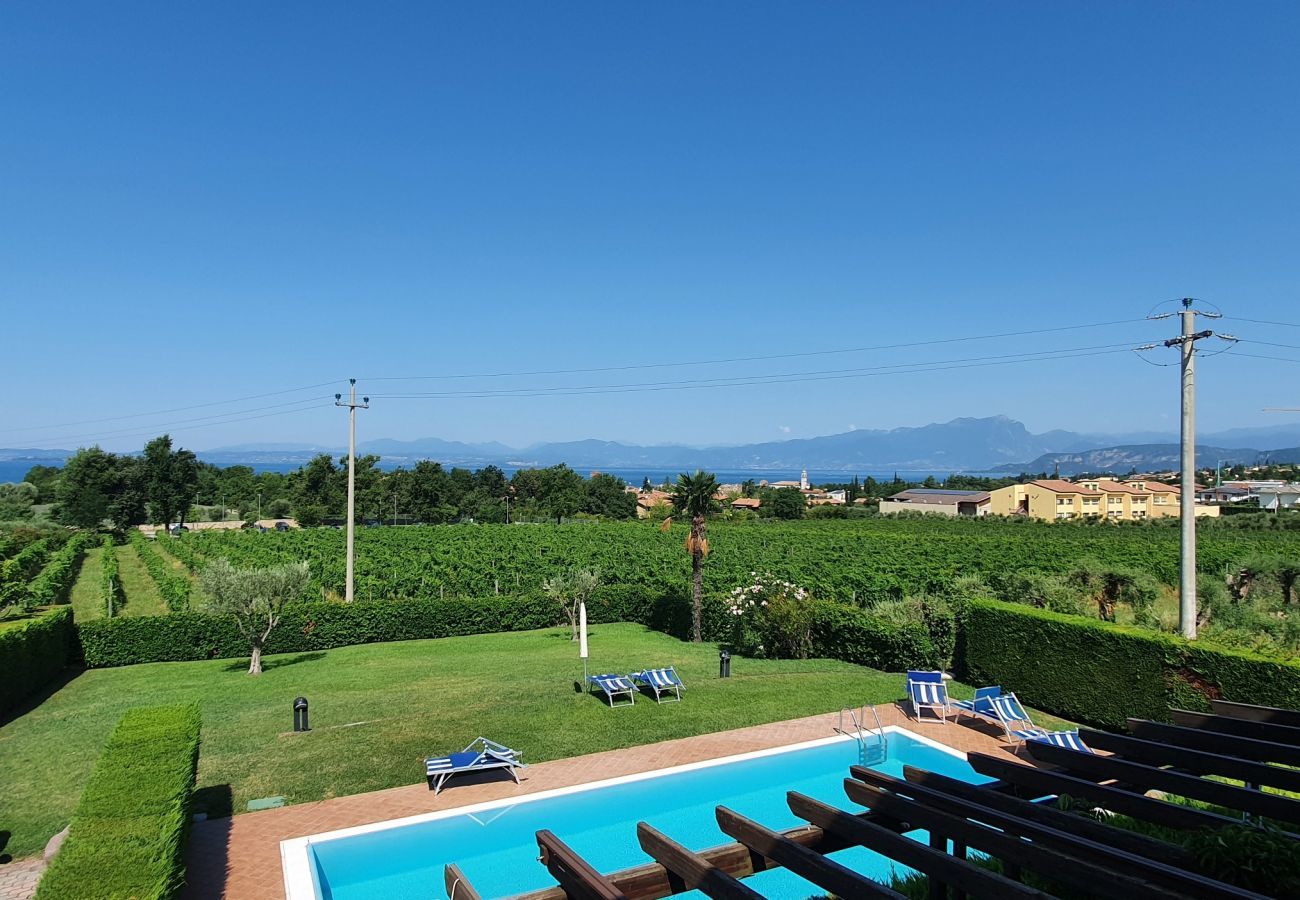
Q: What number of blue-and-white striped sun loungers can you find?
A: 6